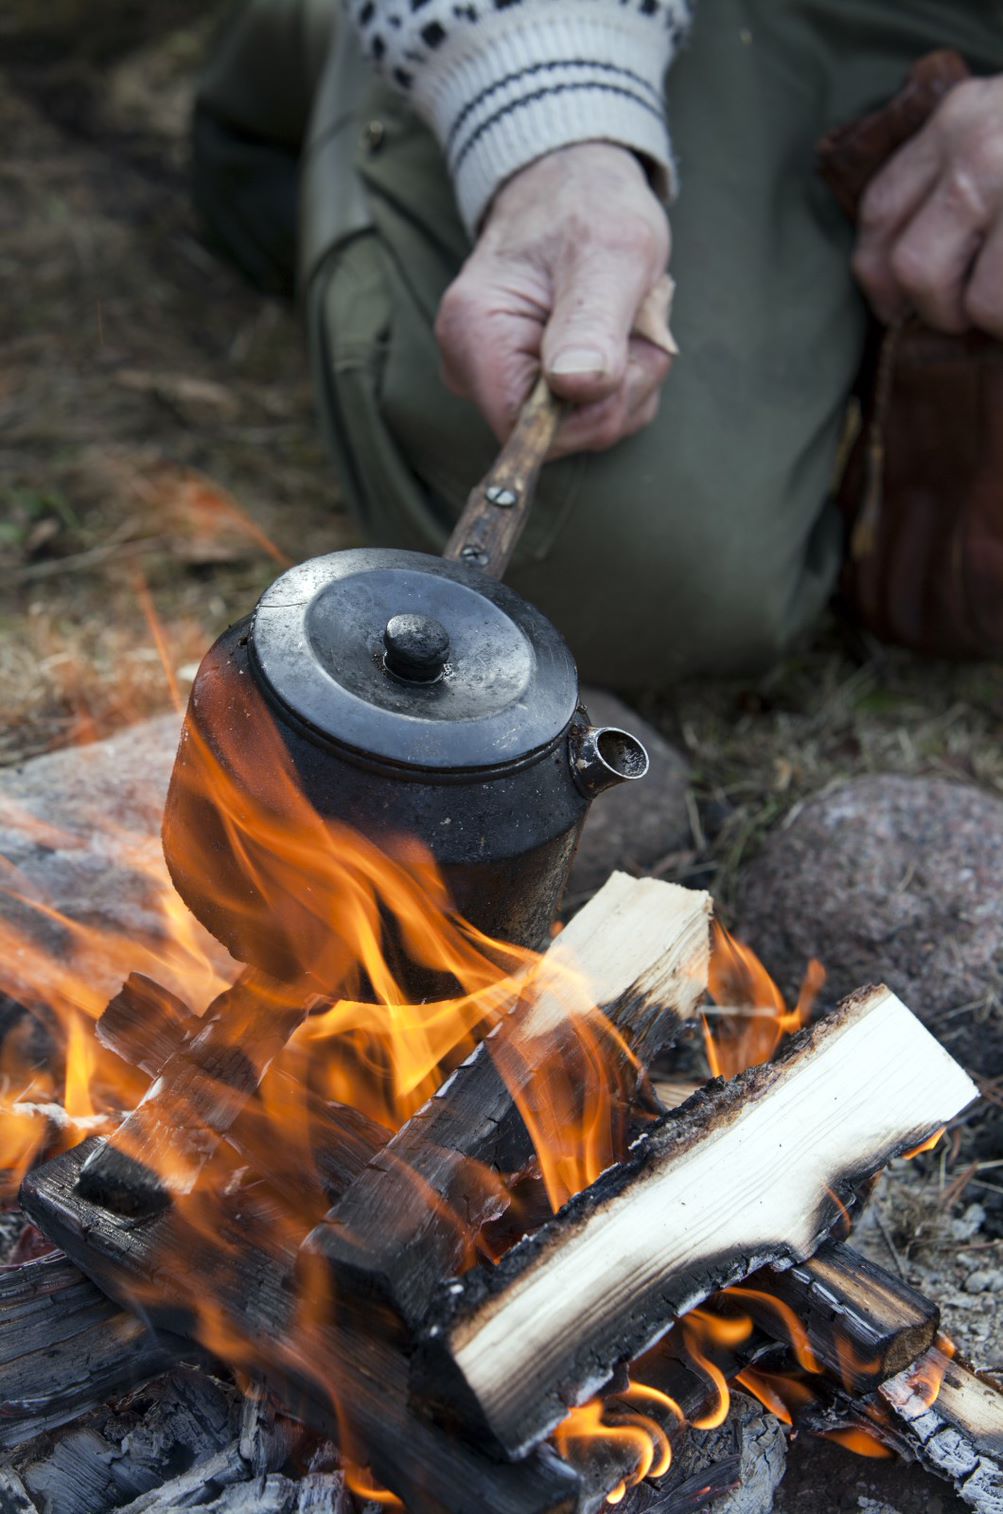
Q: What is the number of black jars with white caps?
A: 0